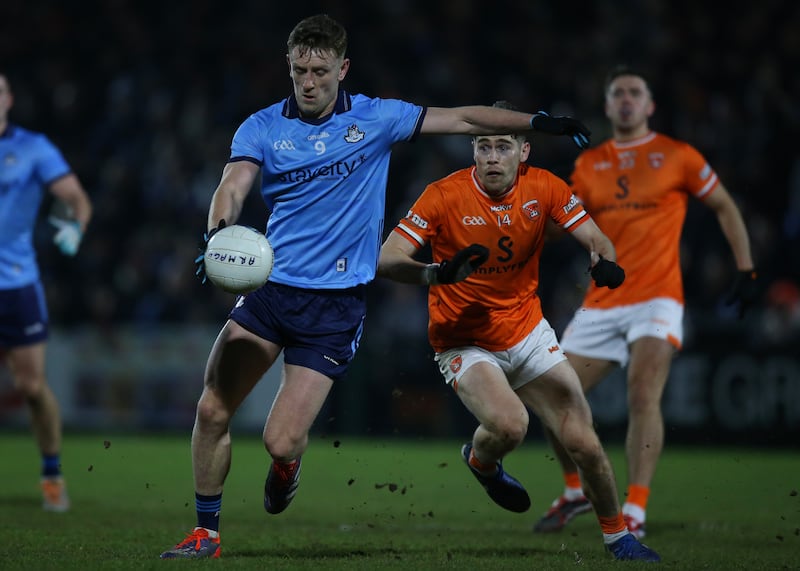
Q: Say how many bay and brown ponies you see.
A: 0